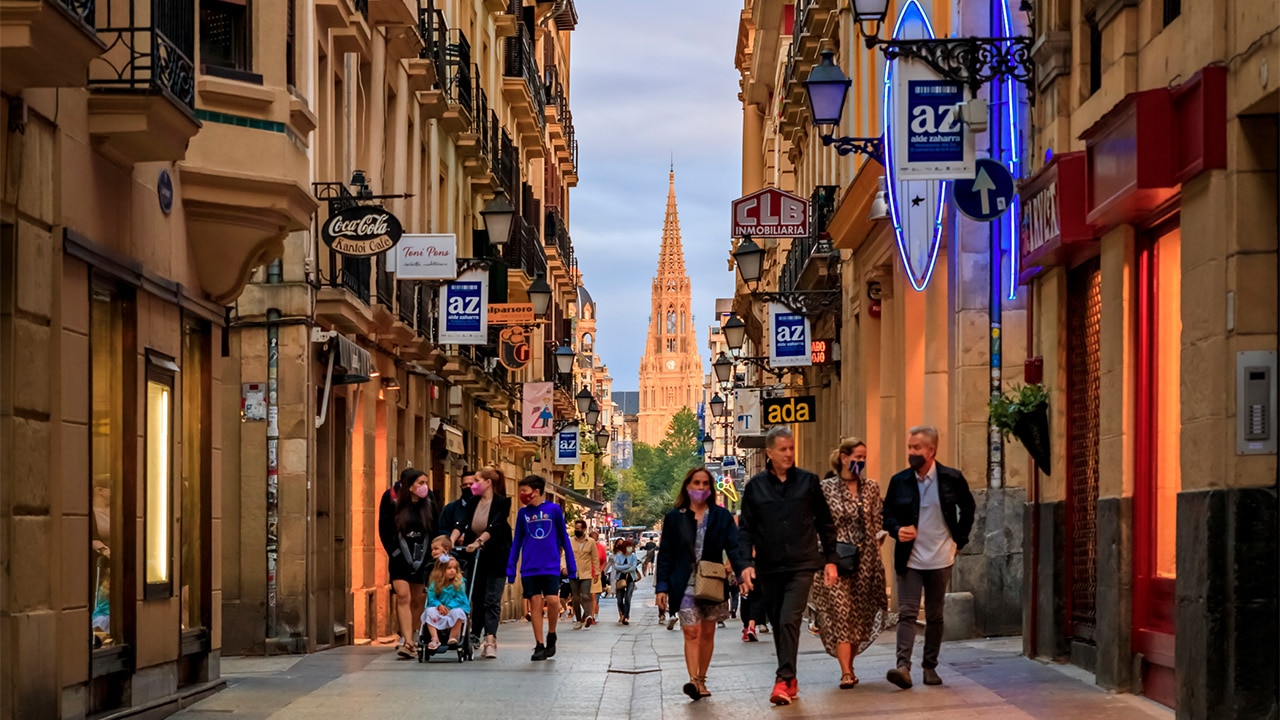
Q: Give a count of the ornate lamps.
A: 13